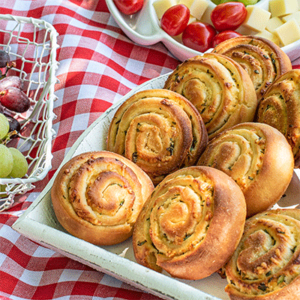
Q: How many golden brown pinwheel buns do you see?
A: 8